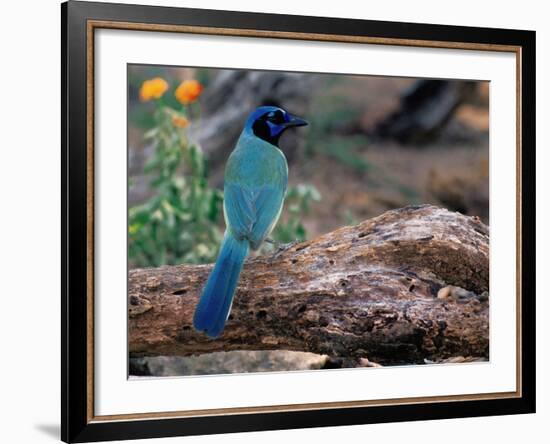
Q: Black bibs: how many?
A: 1